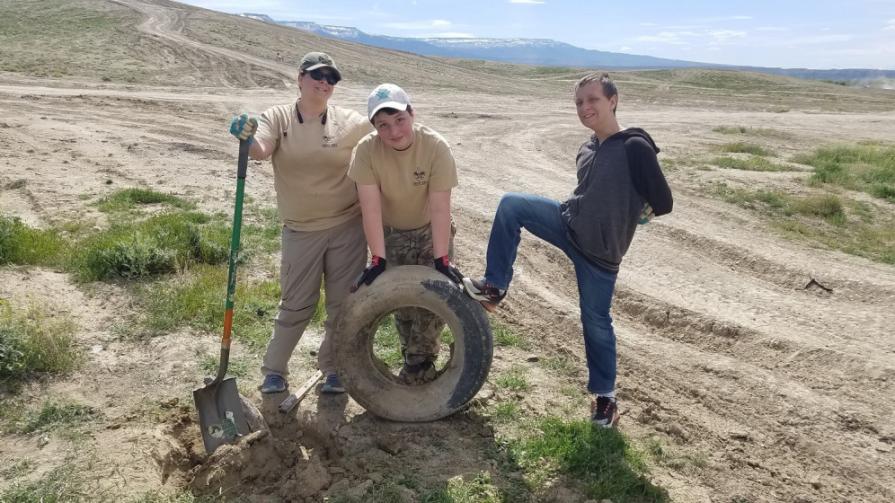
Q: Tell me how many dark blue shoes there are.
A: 2